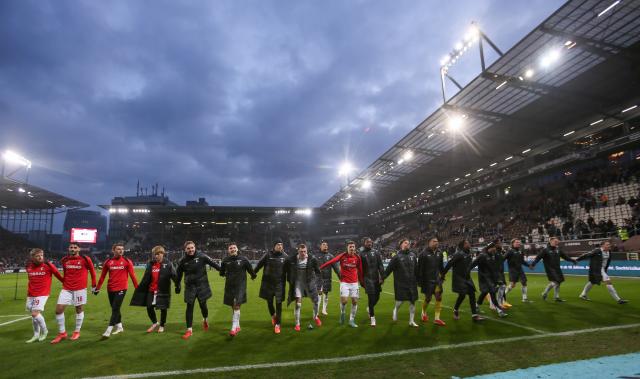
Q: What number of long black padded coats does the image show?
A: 15